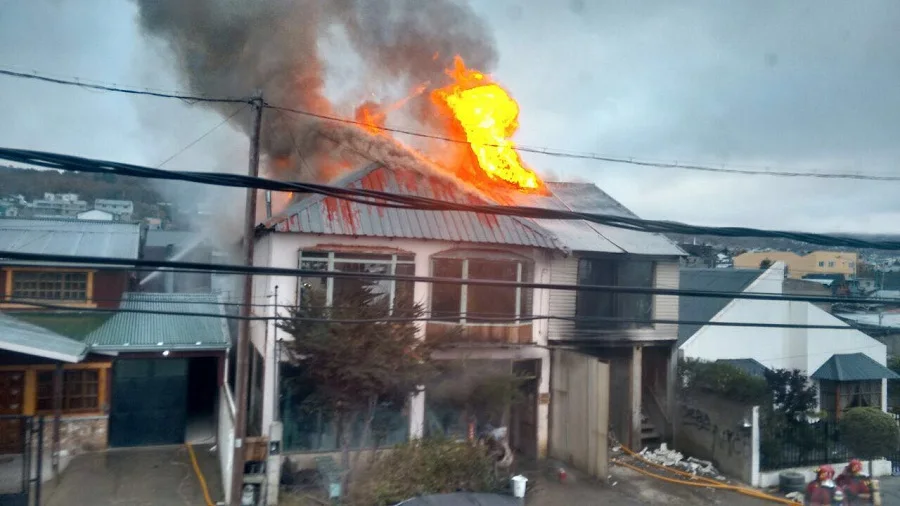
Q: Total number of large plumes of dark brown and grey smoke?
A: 2